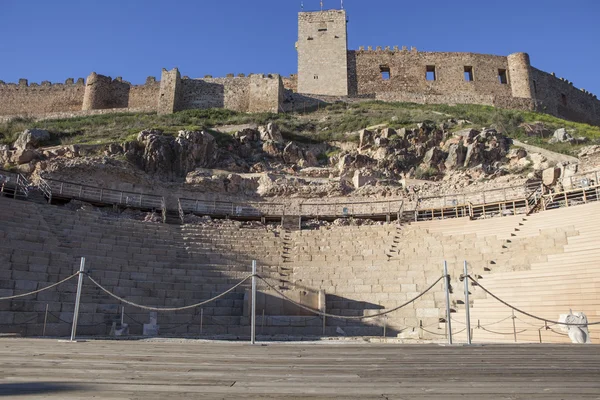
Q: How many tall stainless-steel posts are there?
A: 4